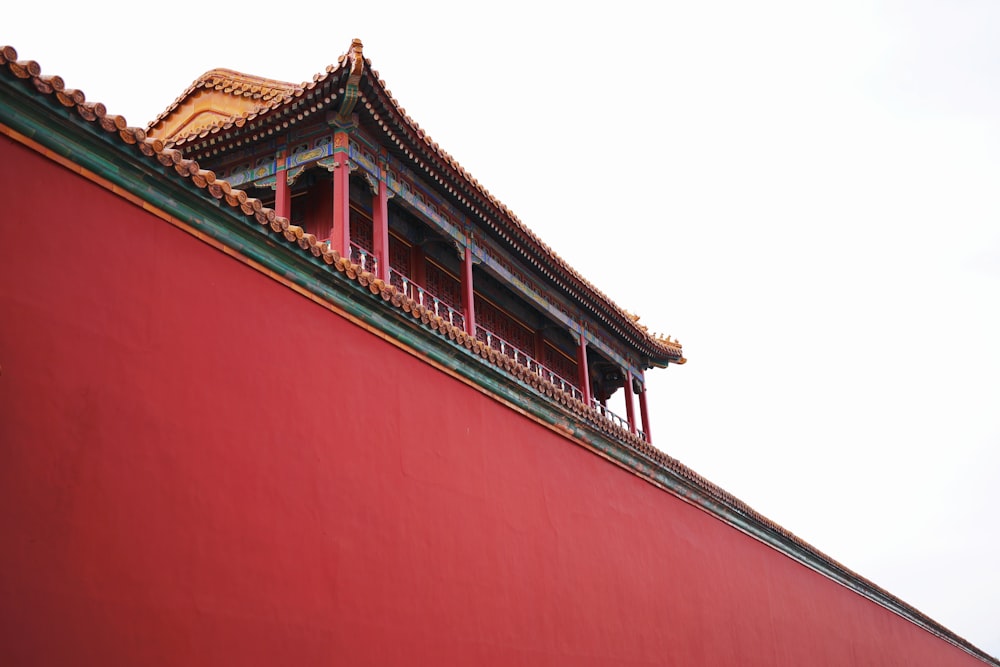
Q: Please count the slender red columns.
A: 7